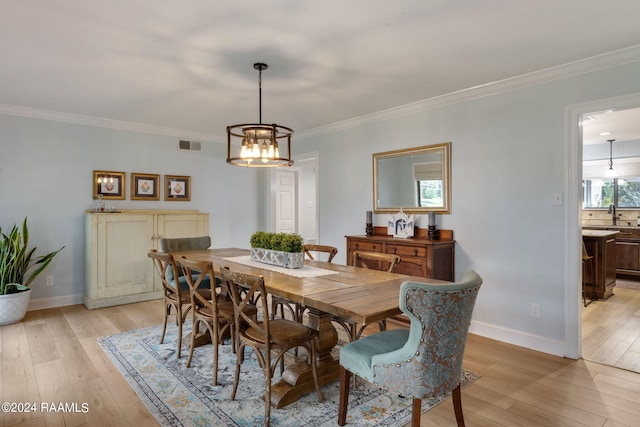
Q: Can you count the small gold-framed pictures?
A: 3